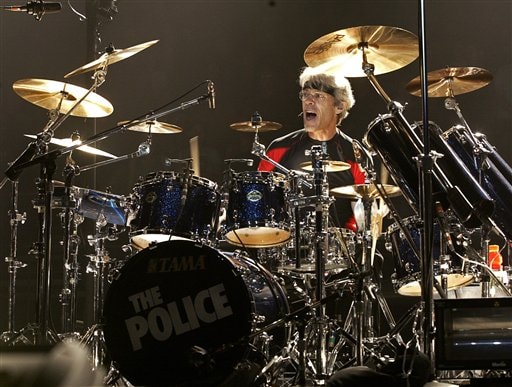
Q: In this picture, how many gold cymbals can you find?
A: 9